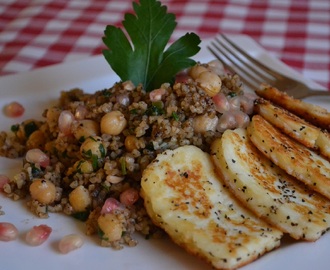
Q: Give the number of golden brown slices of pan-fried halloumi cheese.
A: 5